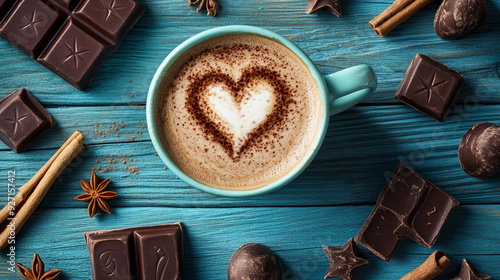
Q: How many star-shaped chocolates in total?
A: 3